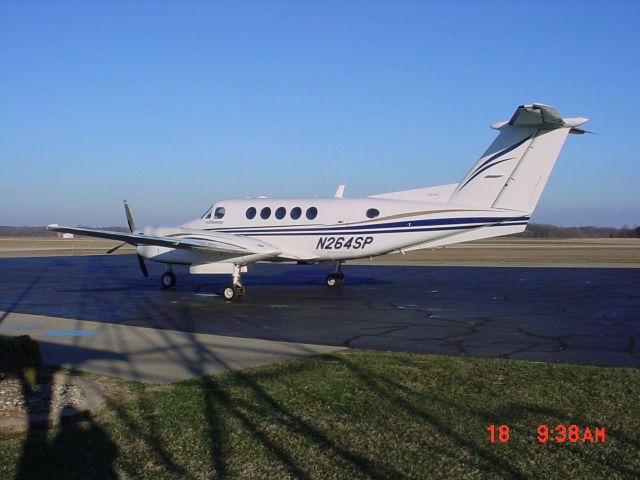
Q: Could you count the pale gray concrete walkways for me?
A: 1